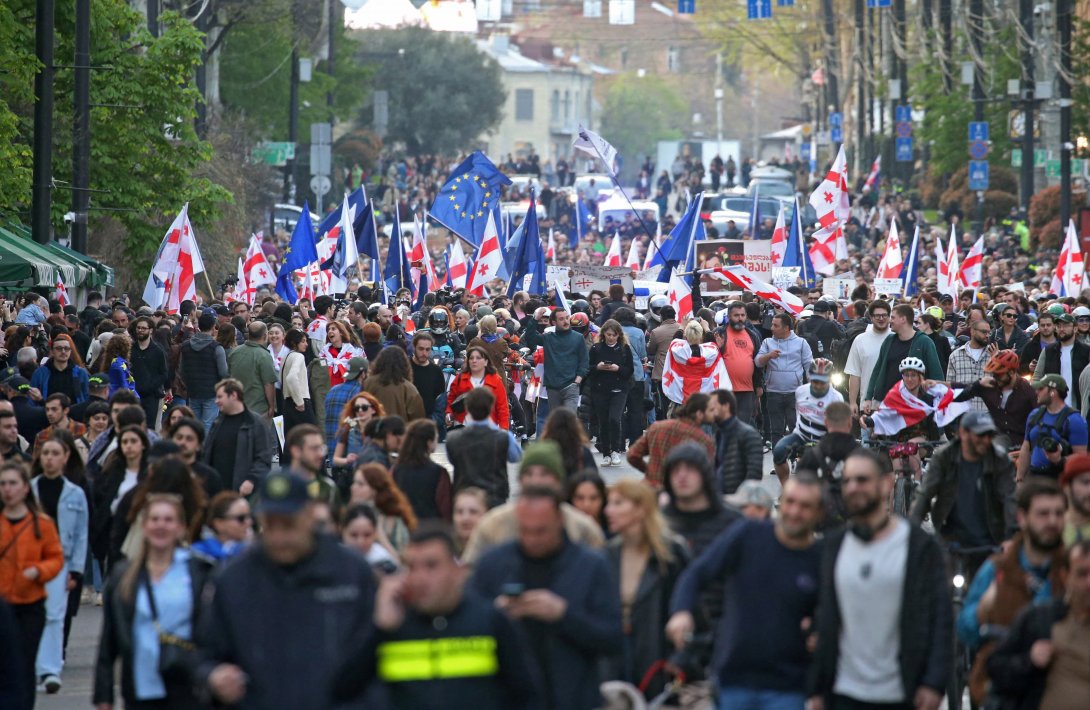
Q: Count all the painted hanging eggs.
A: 0